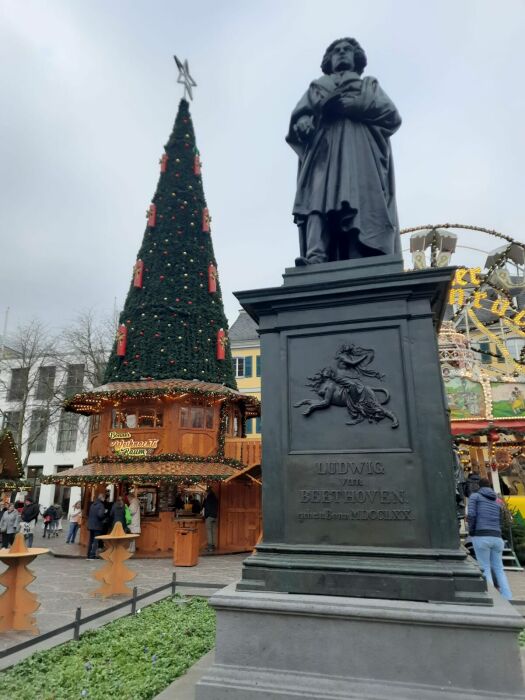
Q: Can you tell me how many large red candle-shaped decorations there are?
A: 8